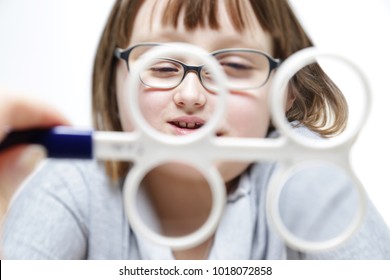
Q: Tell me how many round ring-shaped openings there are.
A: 4